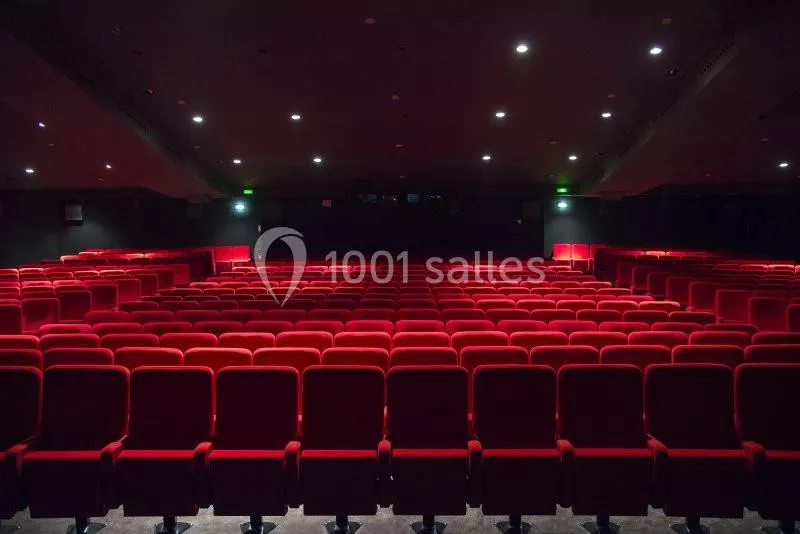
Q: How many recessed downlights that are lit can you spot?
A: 14